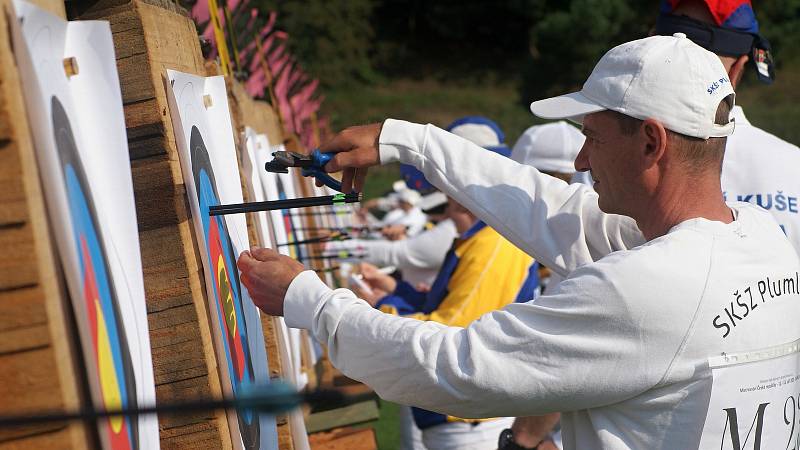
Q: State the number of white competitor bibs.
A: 1